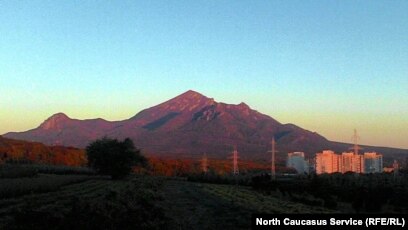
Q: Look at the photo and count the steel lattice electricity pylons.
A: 4